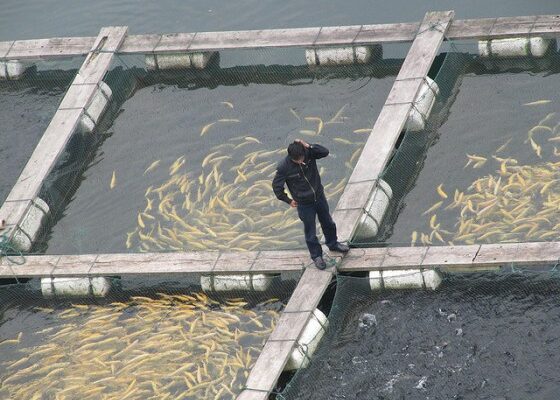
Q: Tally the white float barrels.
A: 12